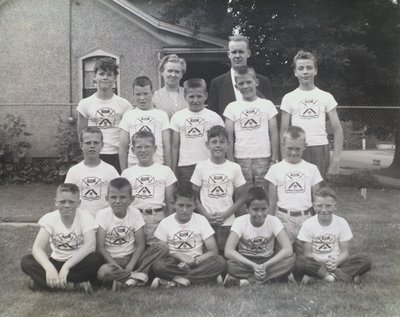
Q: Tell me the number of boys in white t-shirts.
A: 14